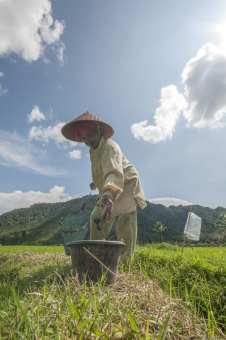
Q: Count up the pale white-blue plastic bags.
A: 1